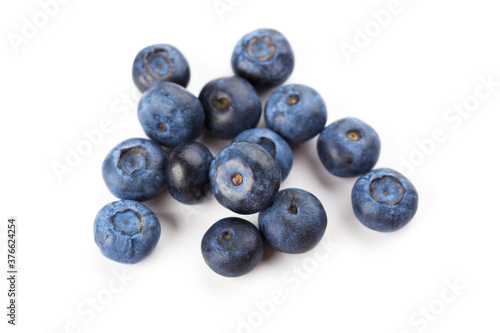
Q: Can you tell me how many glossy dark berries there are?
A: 14